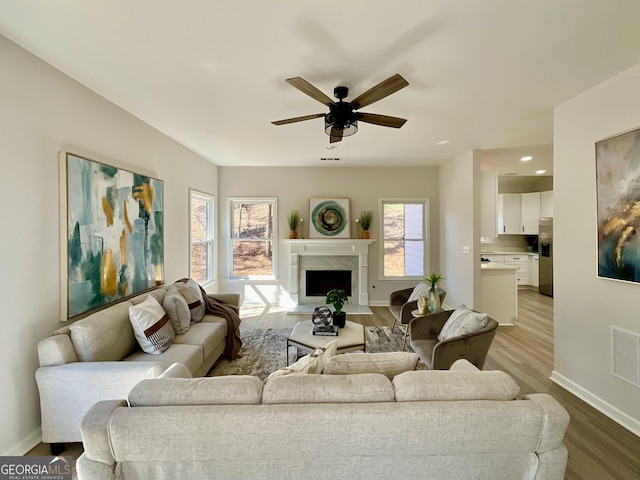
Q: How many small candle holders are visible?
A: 2